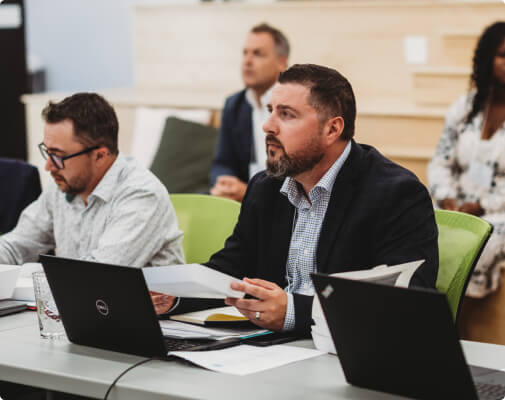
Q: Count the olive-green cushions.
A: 1